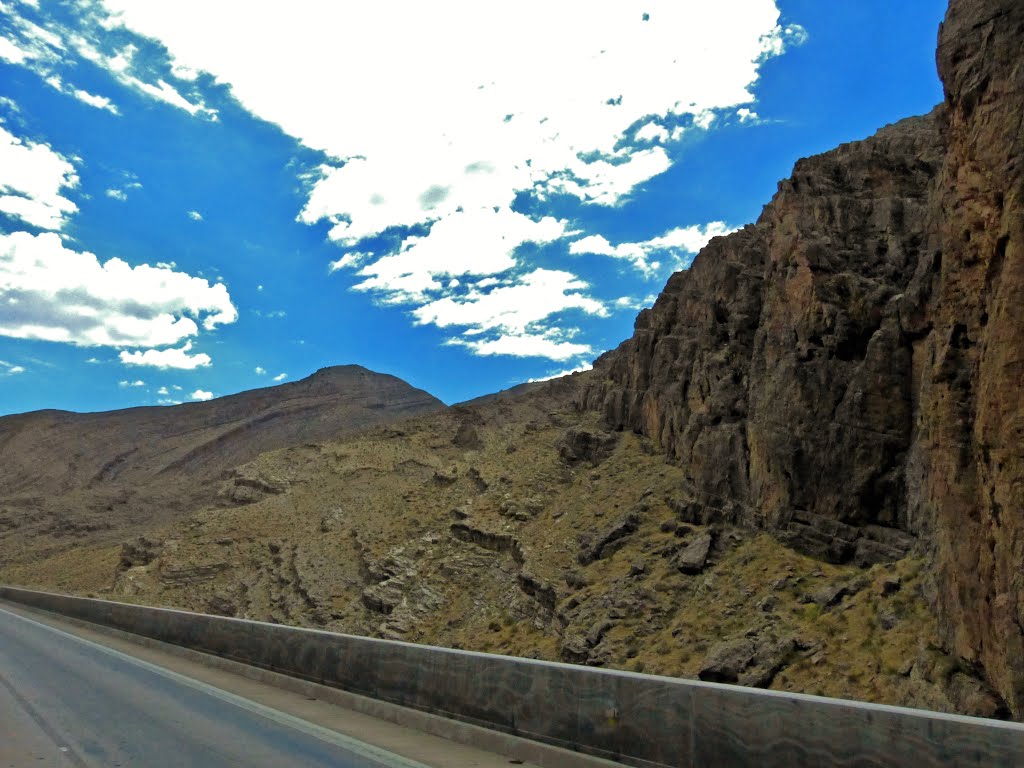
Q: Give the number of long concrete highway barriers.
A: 1